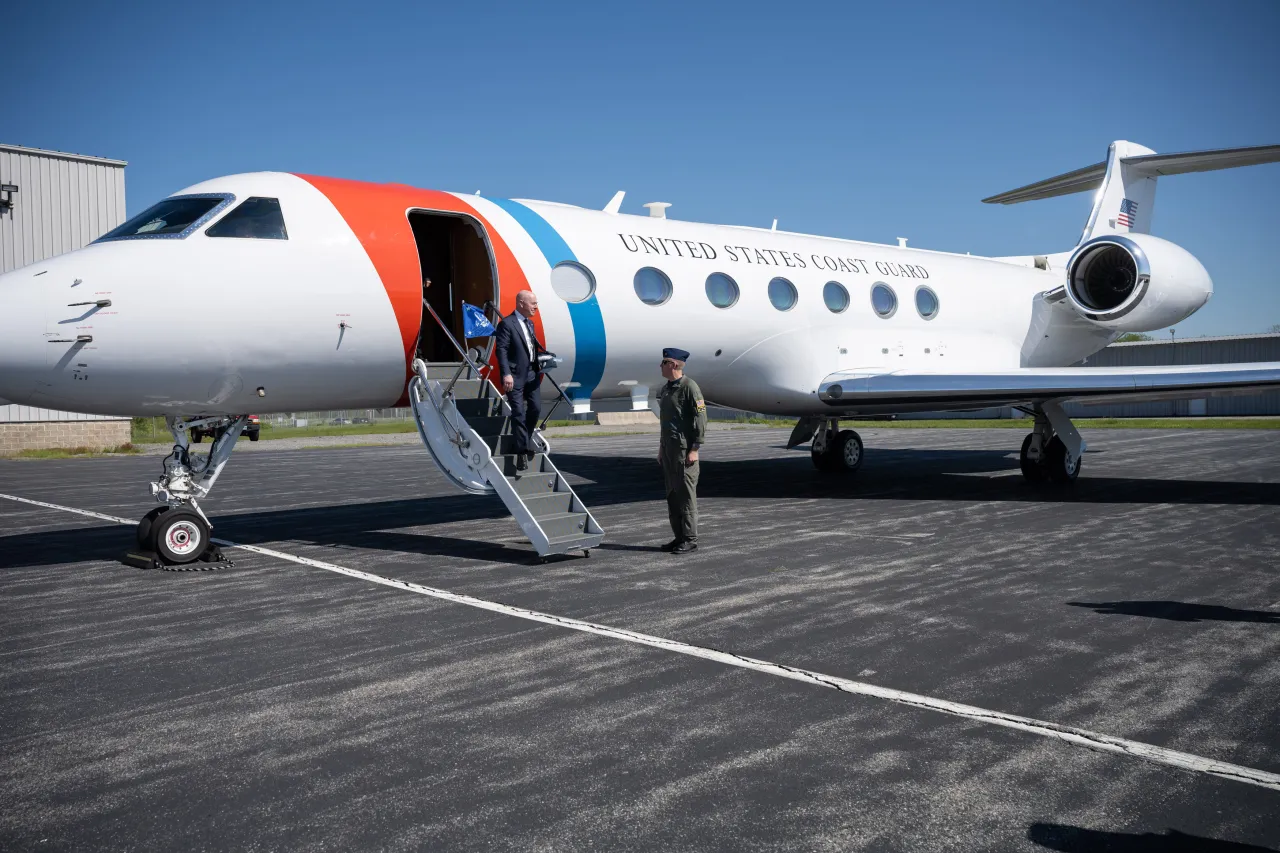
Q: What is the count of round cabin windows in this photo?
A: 7